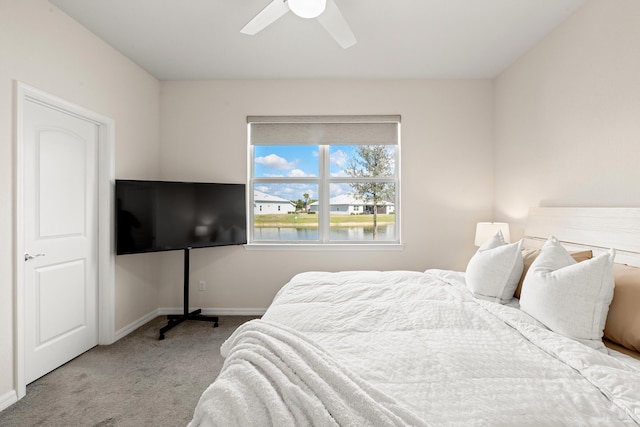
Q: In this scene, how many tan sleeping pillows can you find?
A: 2